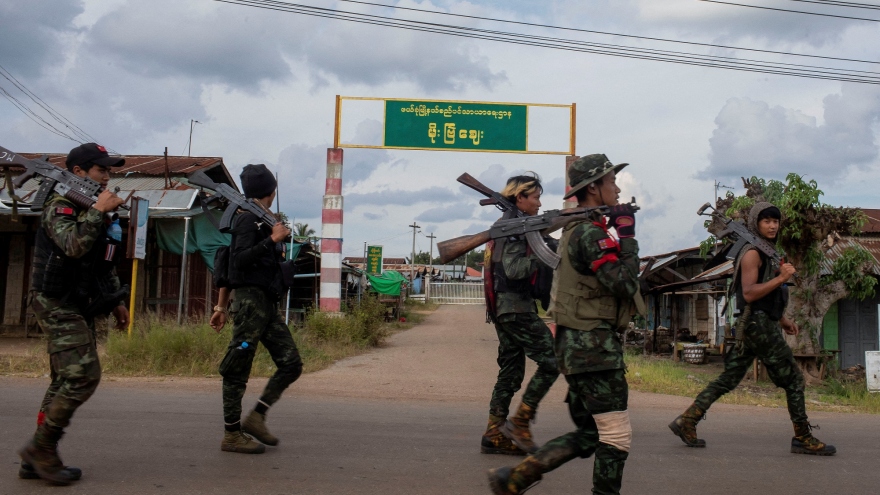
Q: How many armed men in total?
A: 5